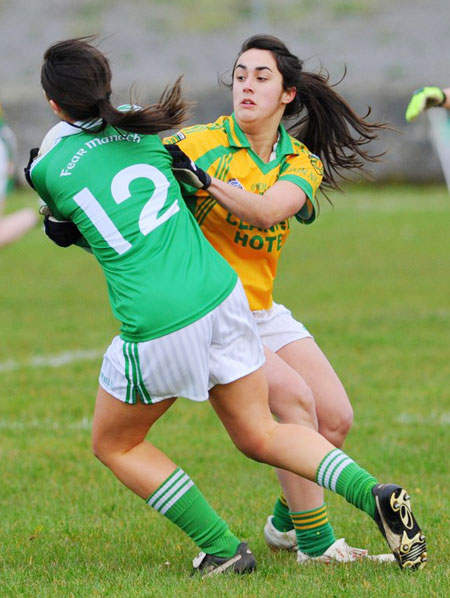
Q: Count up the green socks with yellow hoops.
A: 2